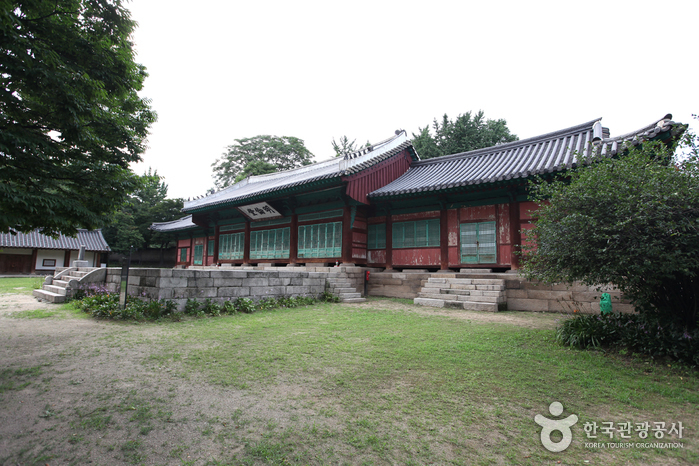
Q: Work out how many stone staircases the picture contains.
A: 3